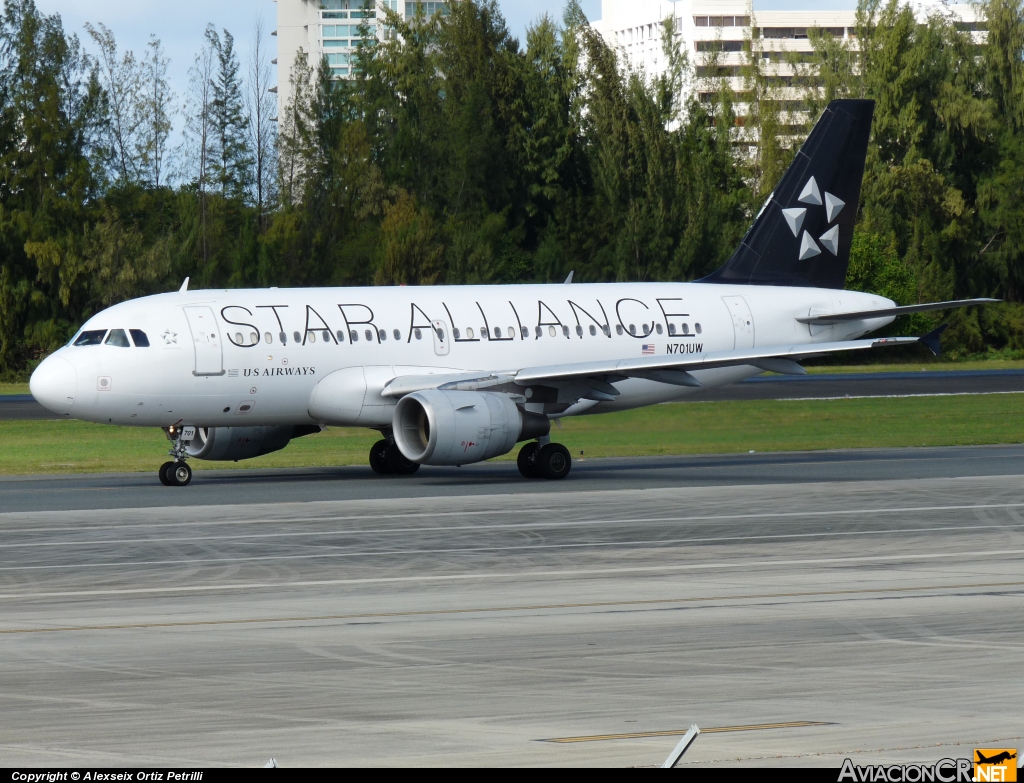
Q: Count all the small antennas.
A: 2